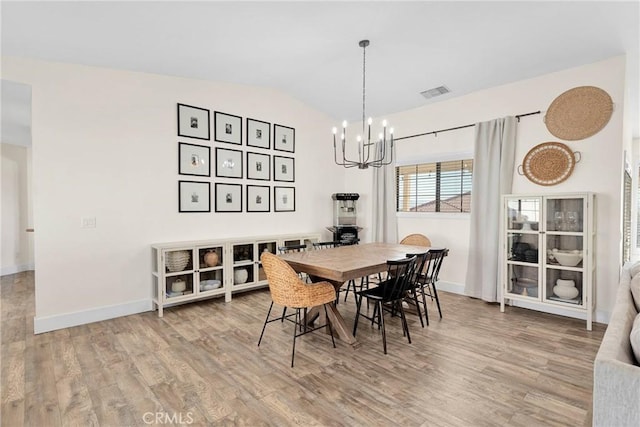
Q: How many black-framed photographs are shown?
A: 12